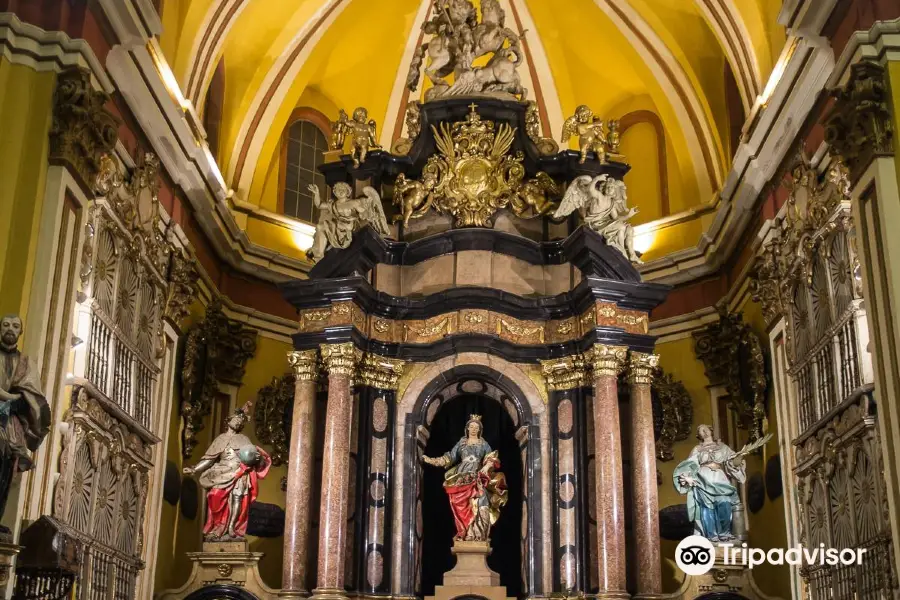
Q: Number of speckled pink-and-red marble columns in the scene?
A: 4